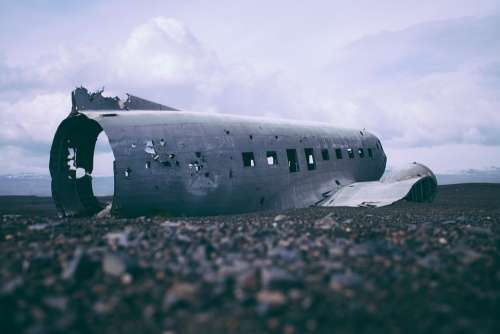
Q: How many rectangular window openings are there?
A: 9